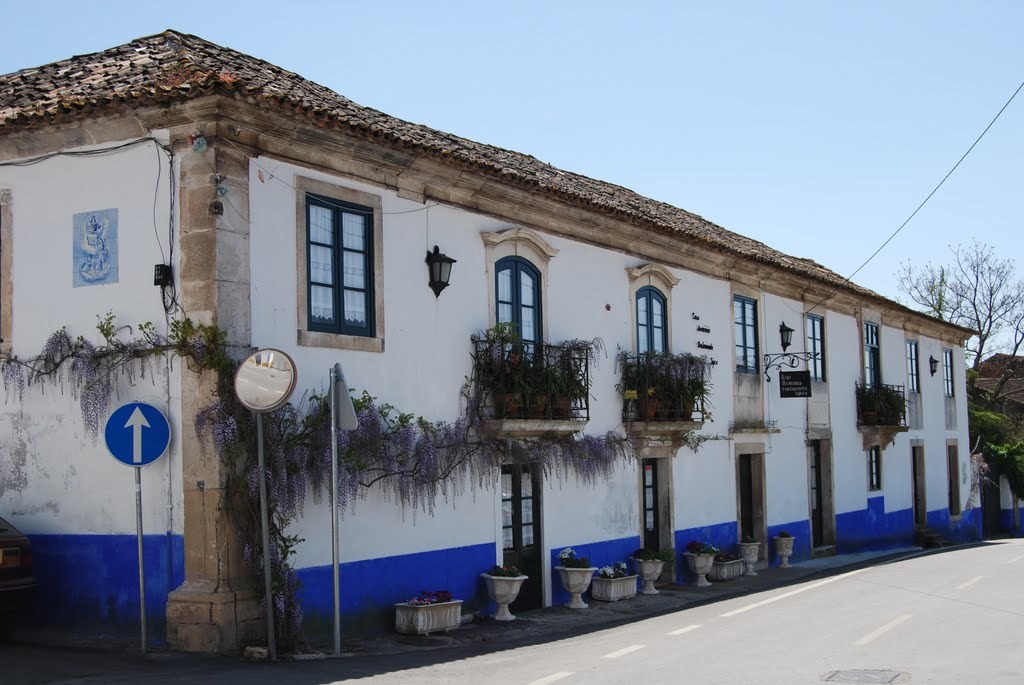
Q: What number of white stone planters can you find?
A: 9